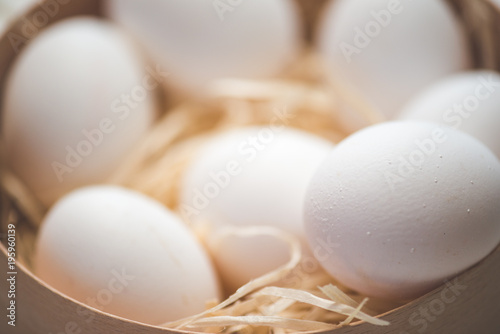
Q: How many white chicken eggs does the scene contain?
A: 7